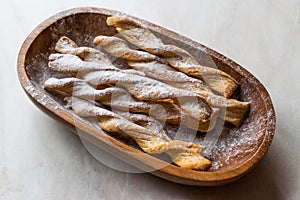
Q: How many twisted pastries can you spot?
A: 6